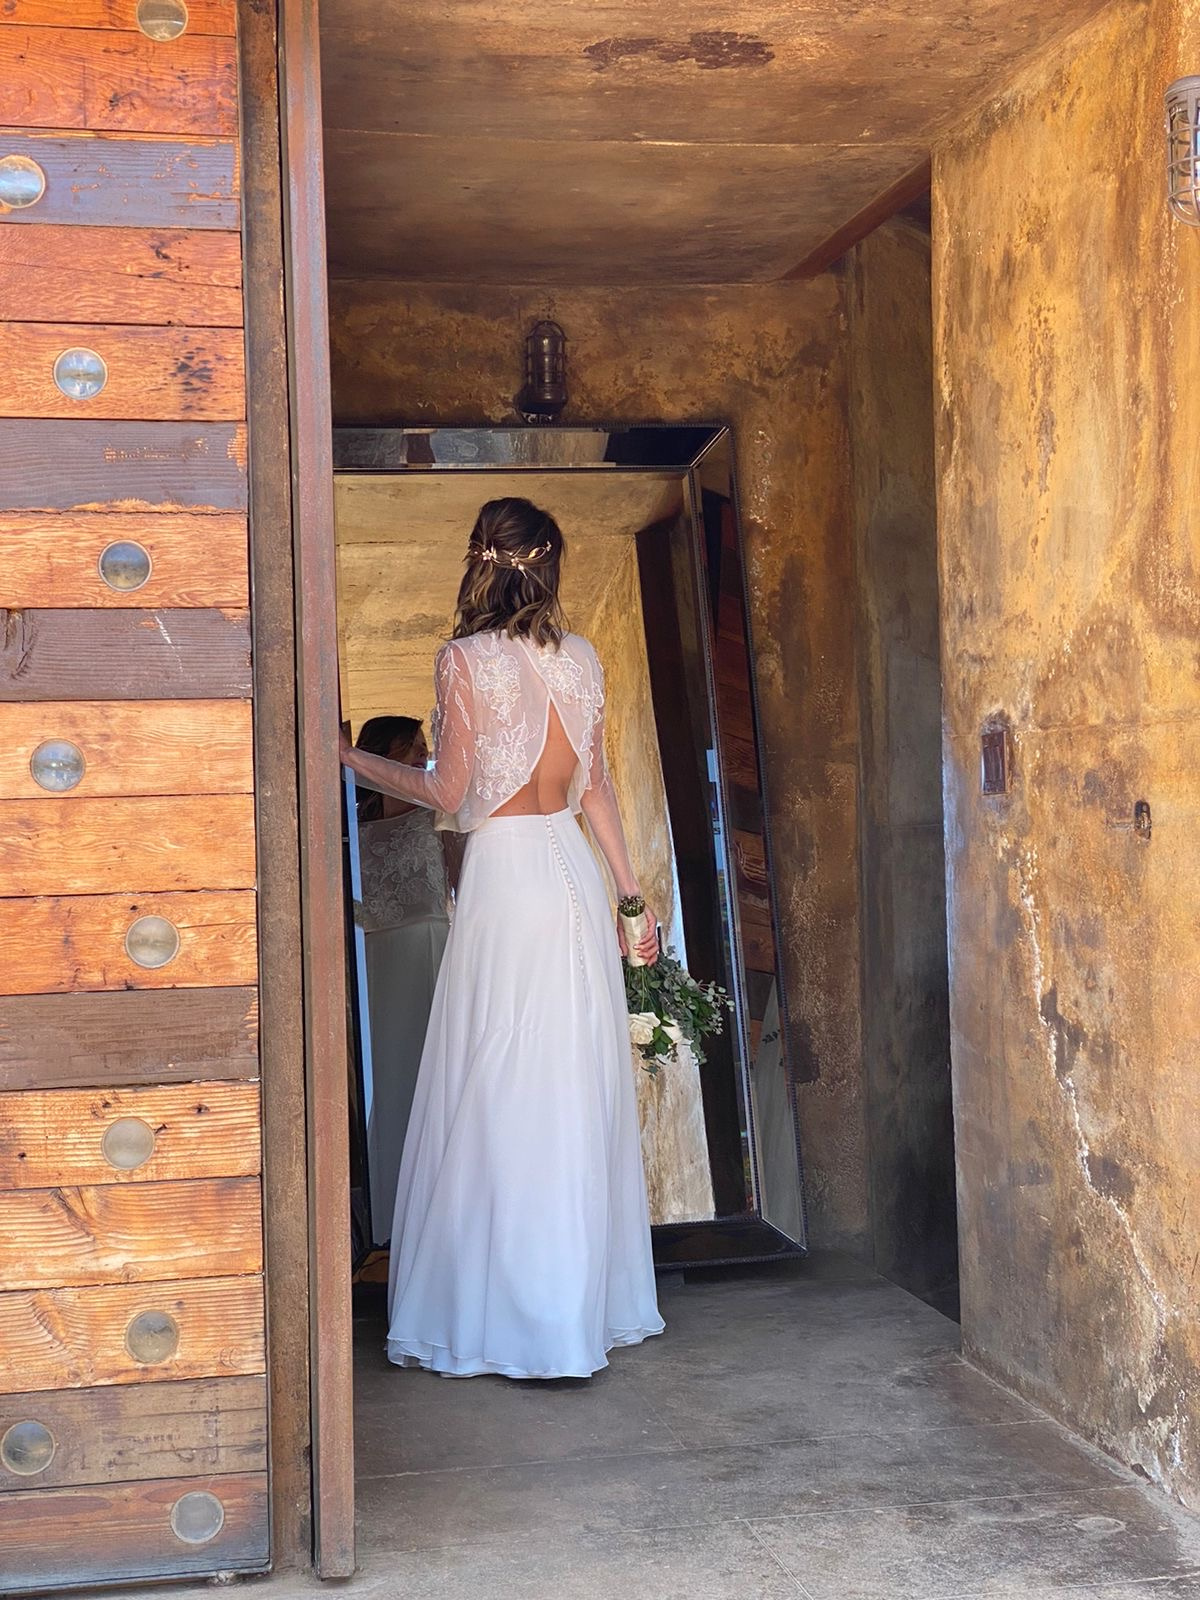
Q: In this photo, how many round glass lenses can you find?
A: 10